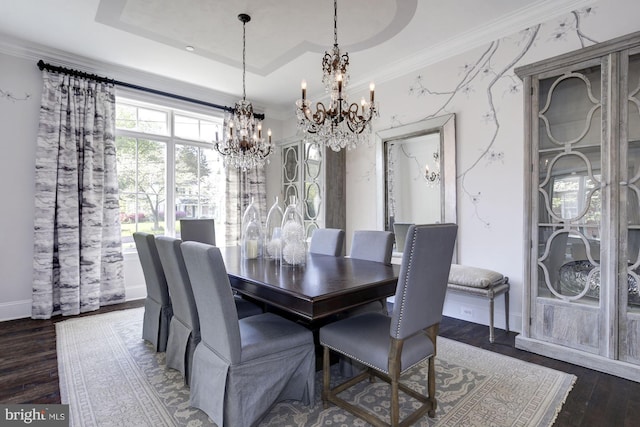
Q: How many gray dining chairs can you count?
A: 7